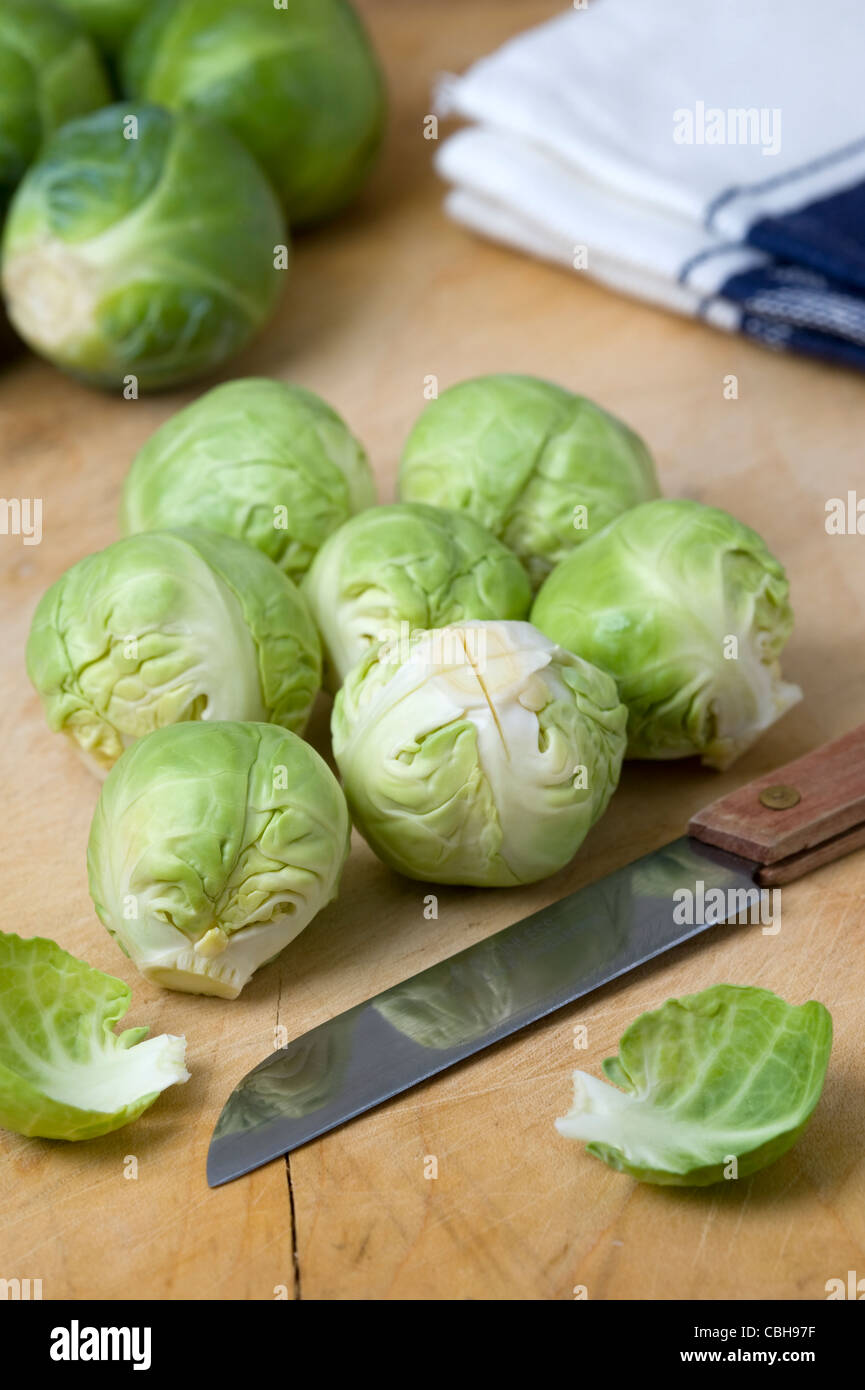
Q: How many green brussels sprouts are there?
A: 11